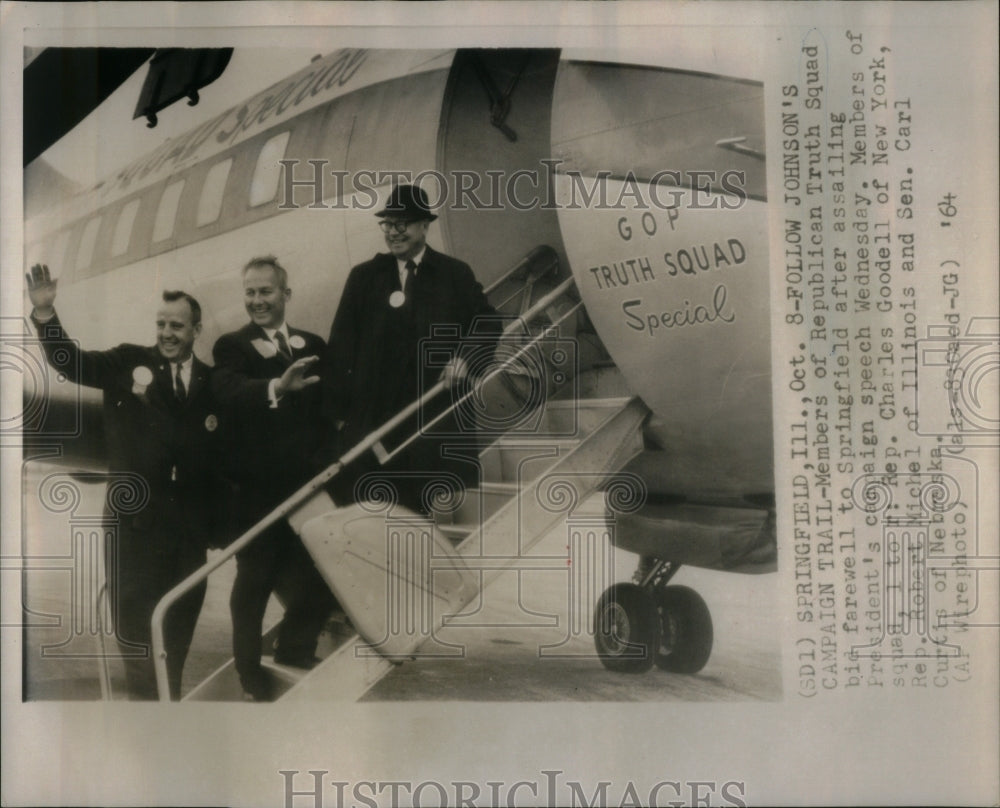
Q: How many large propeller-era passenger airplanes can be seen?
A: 1